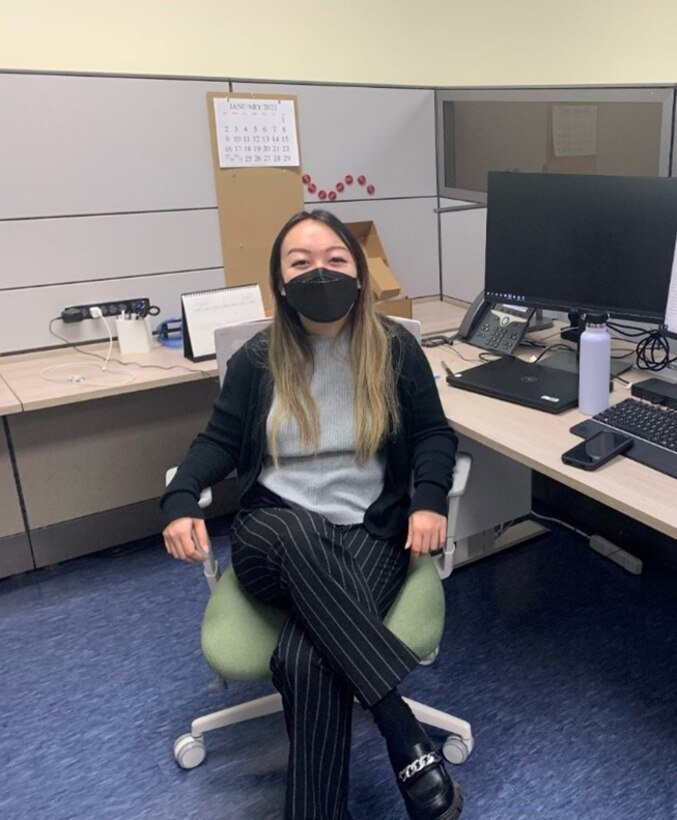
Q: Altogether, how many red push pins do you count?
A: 8